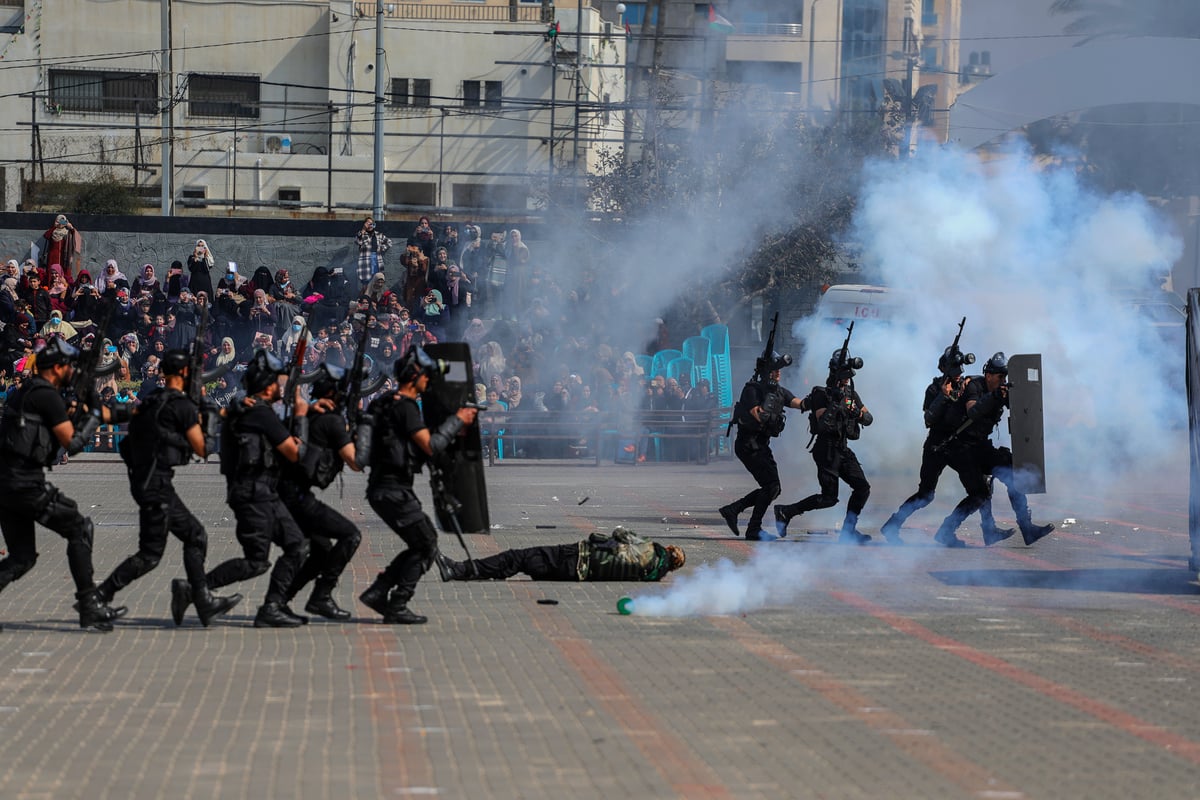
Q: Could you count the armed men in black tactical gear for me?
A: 9